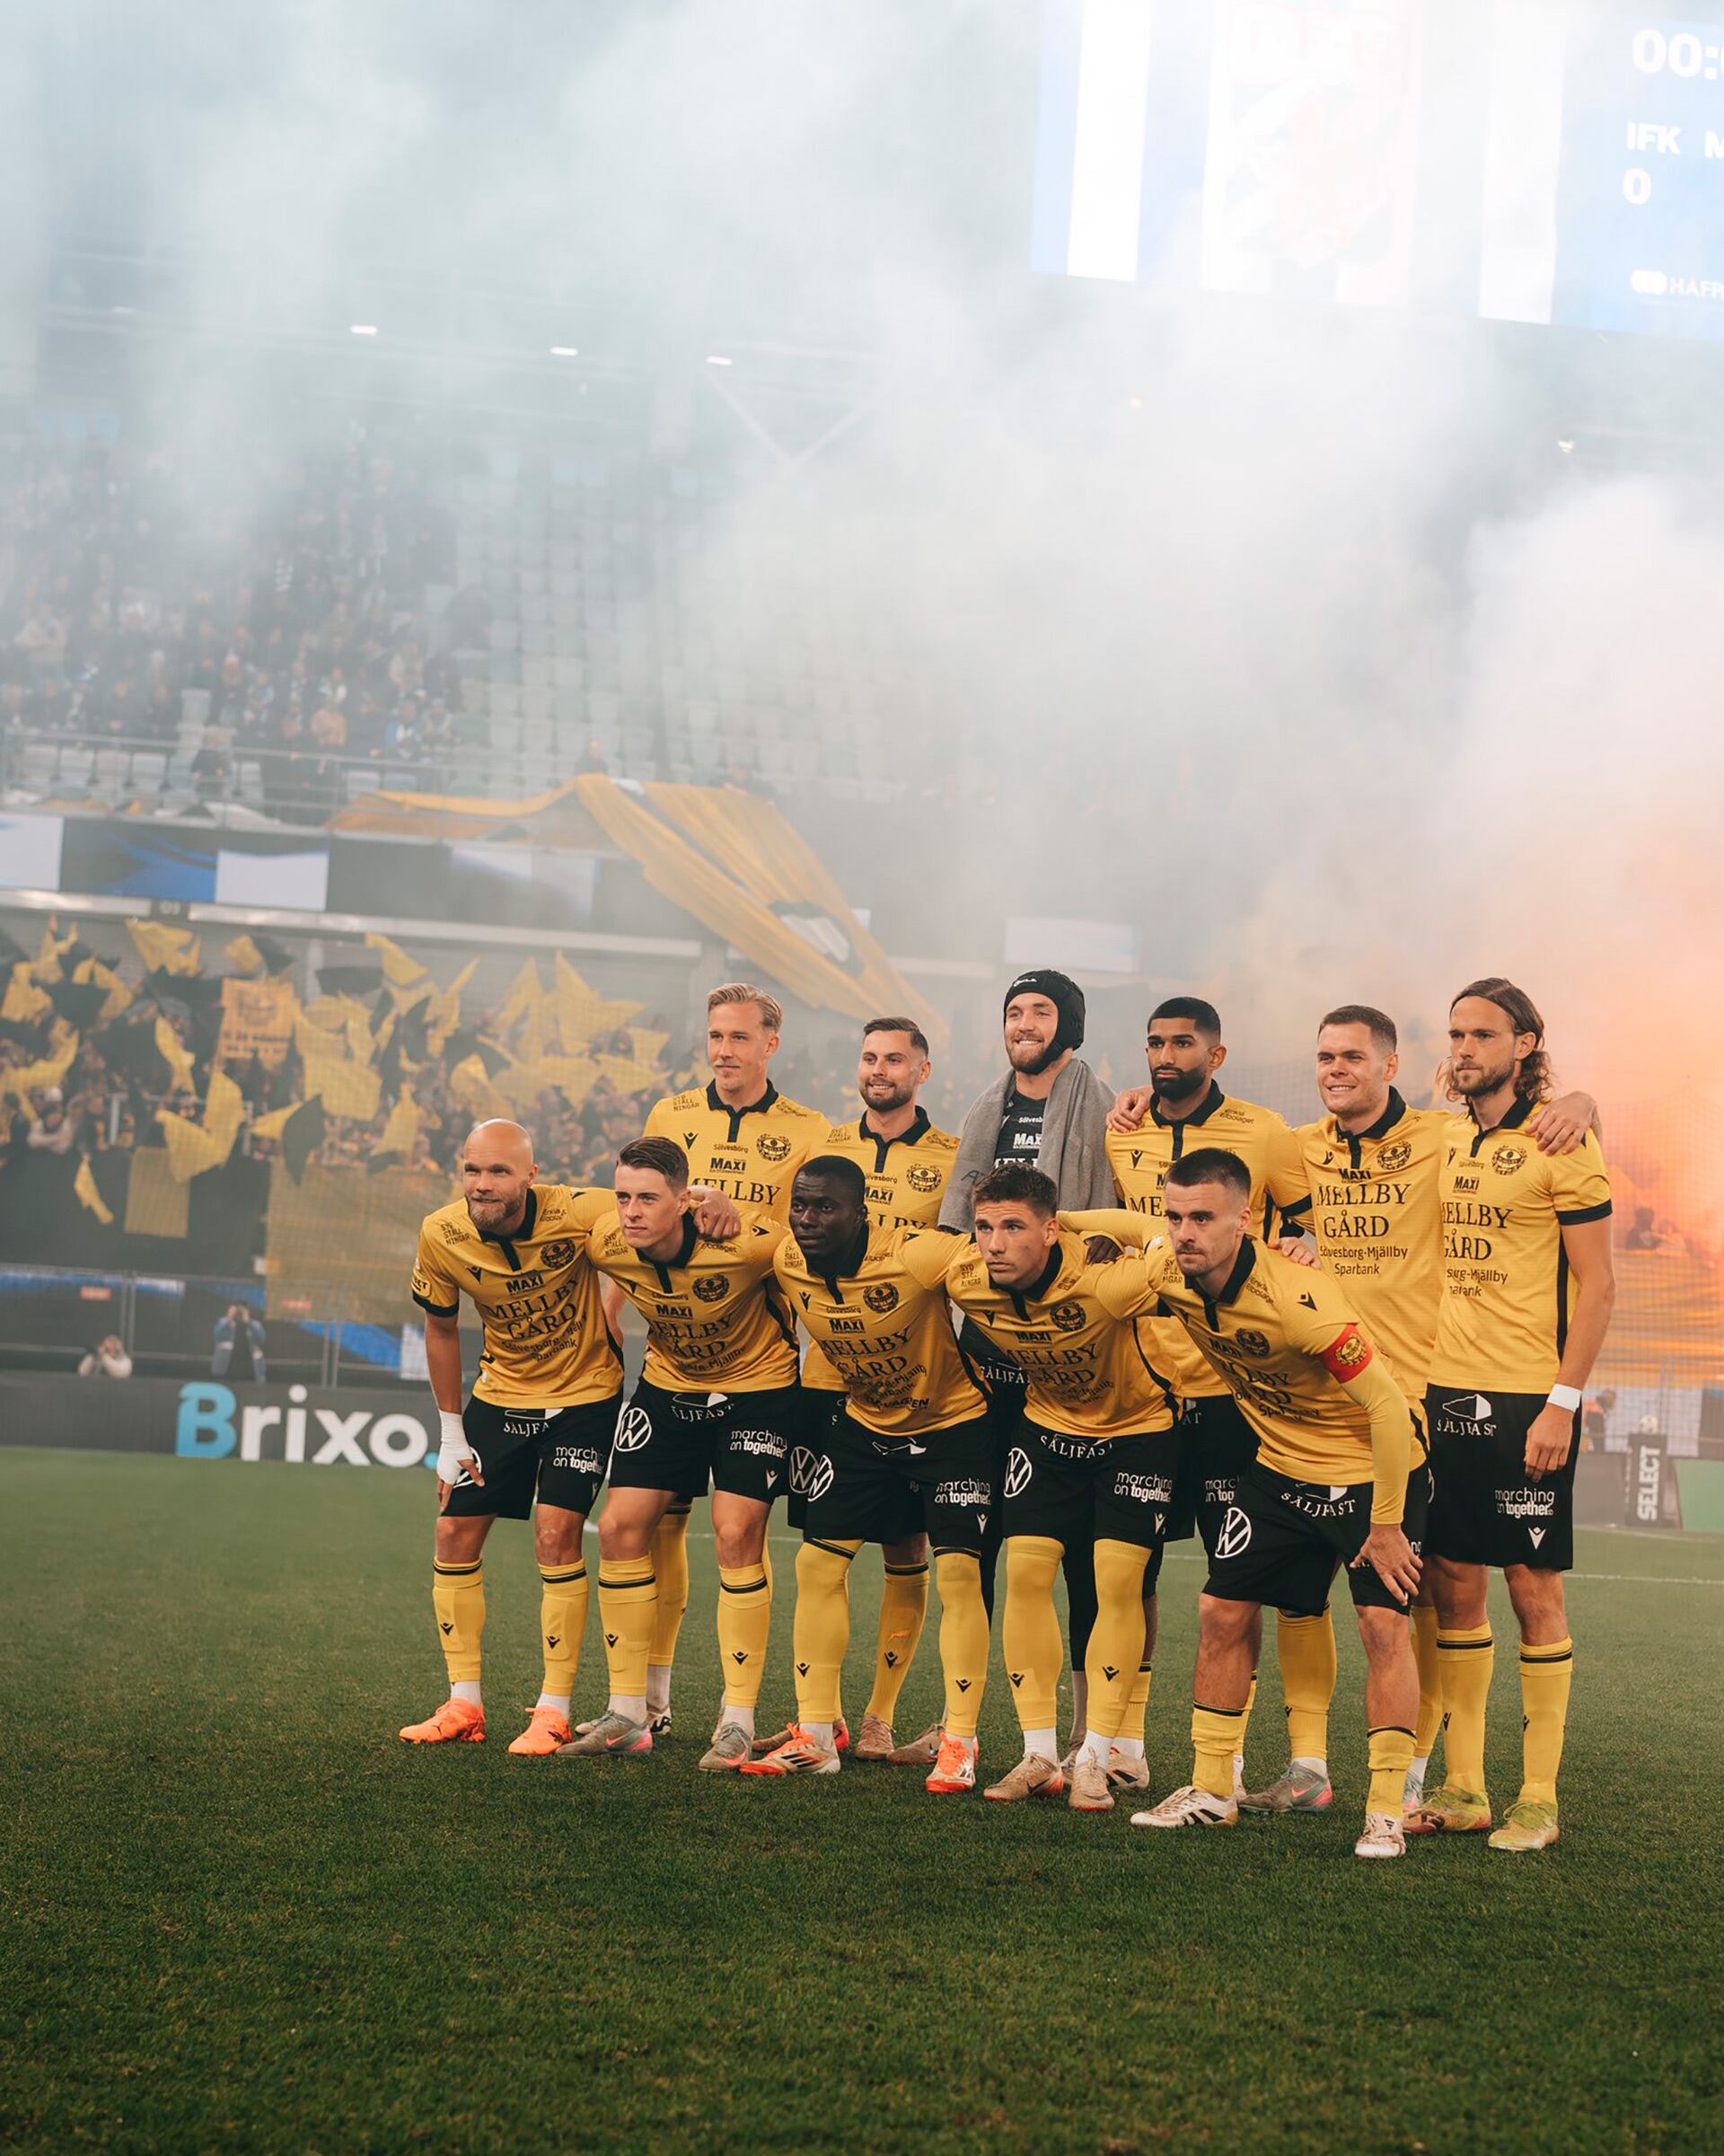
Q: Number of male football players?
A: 11